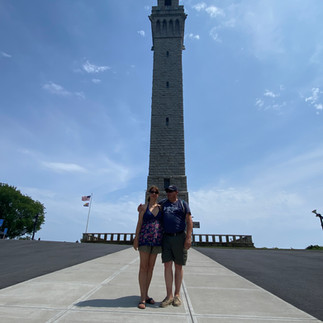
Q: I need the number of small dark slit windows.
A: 3